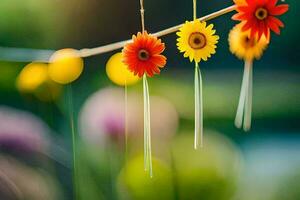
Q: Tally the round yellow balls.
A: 3